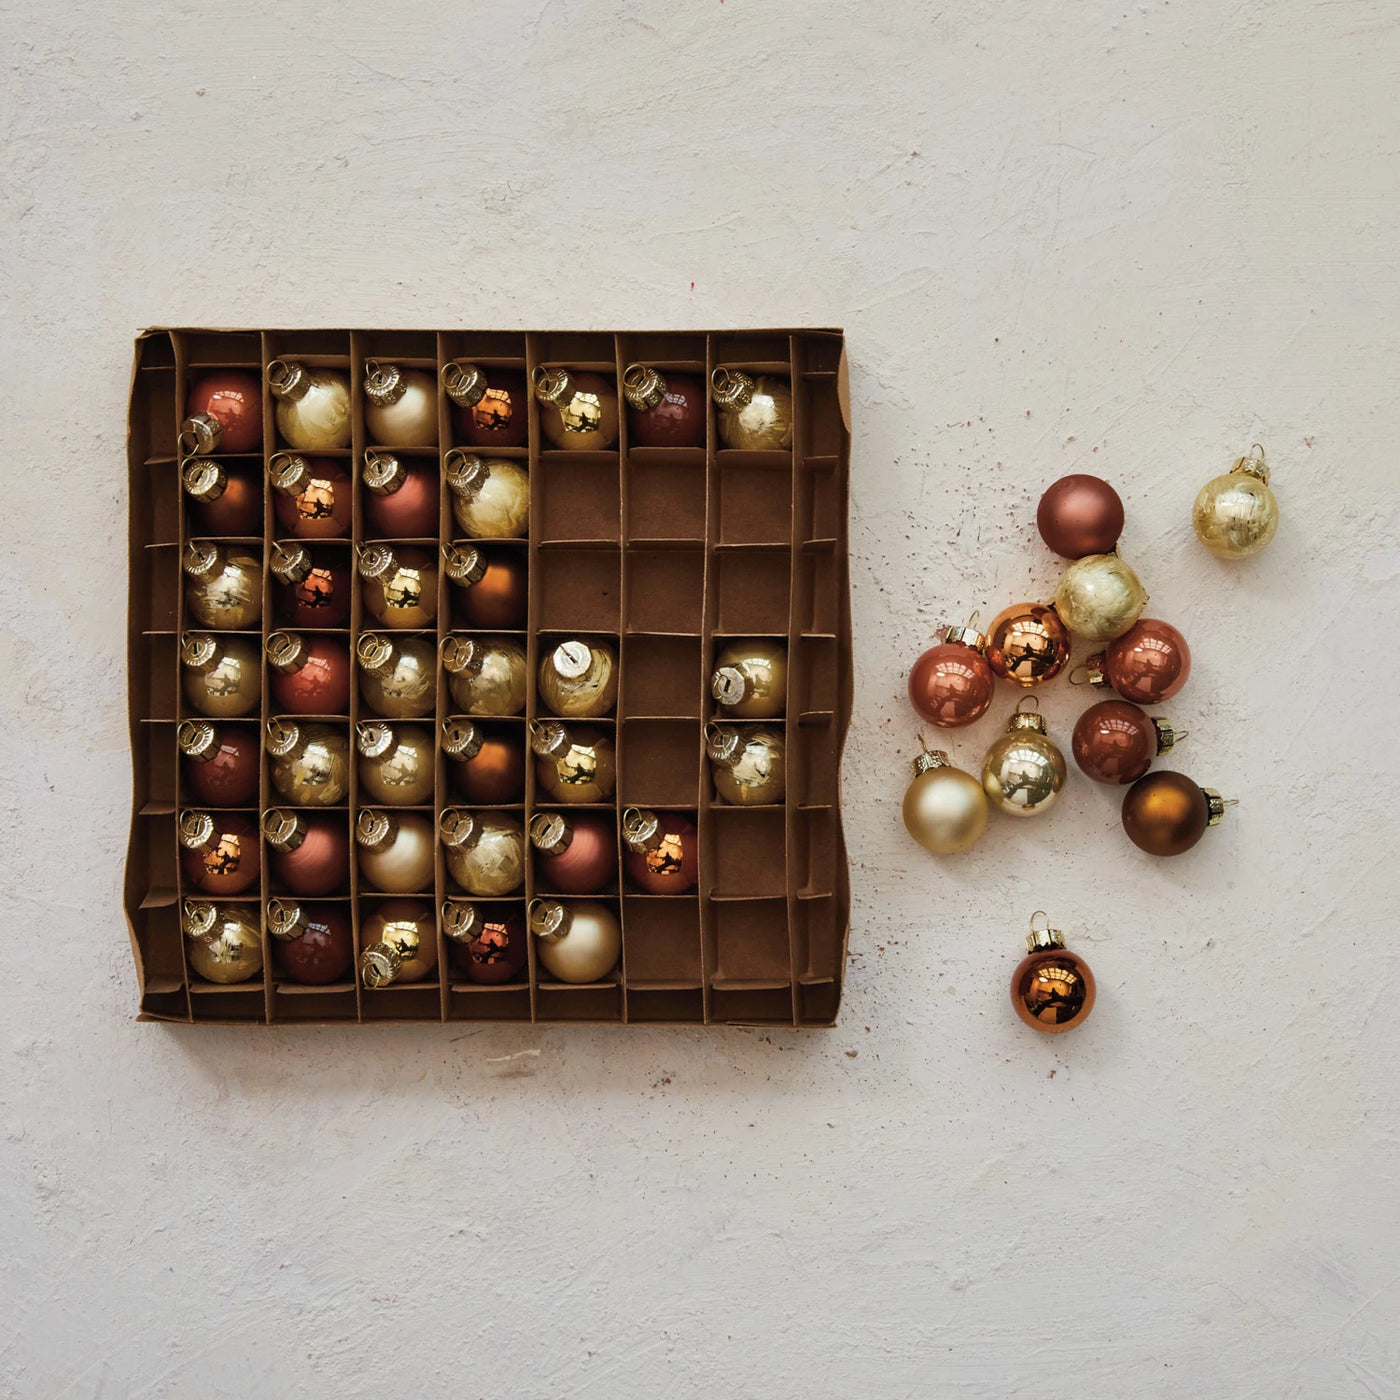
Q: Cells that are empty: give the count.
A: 11